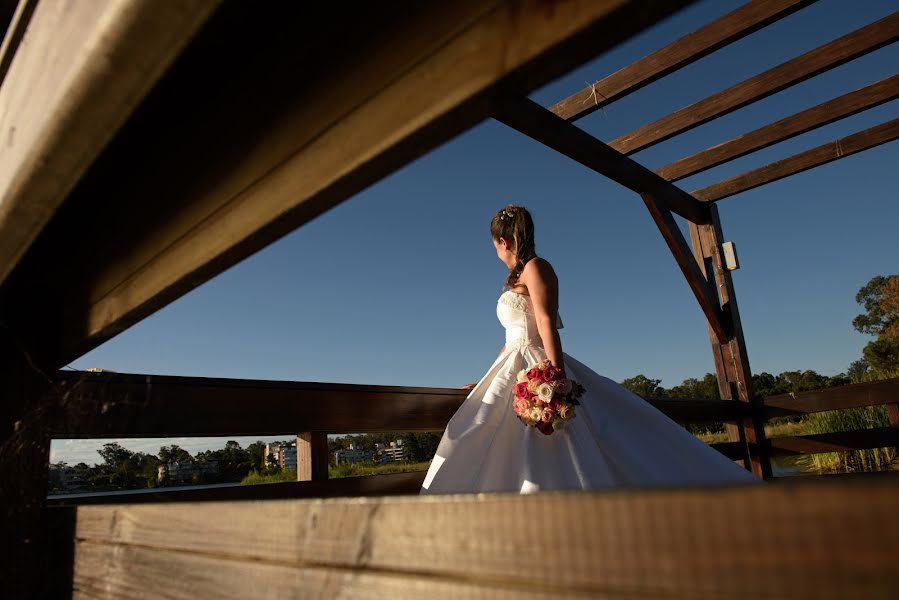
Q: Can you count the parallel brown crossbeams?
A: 4